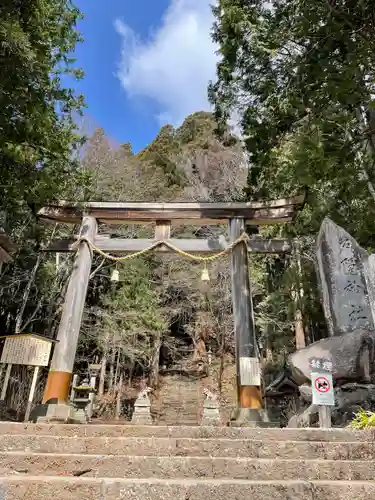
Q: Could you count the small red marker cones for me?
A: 0